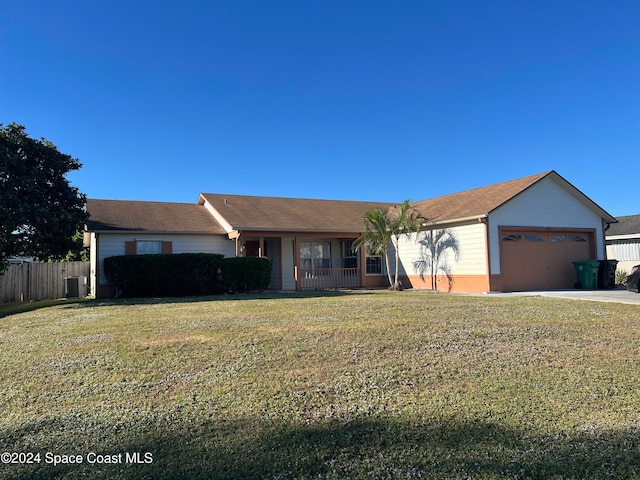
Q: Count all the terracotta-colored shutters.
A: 2